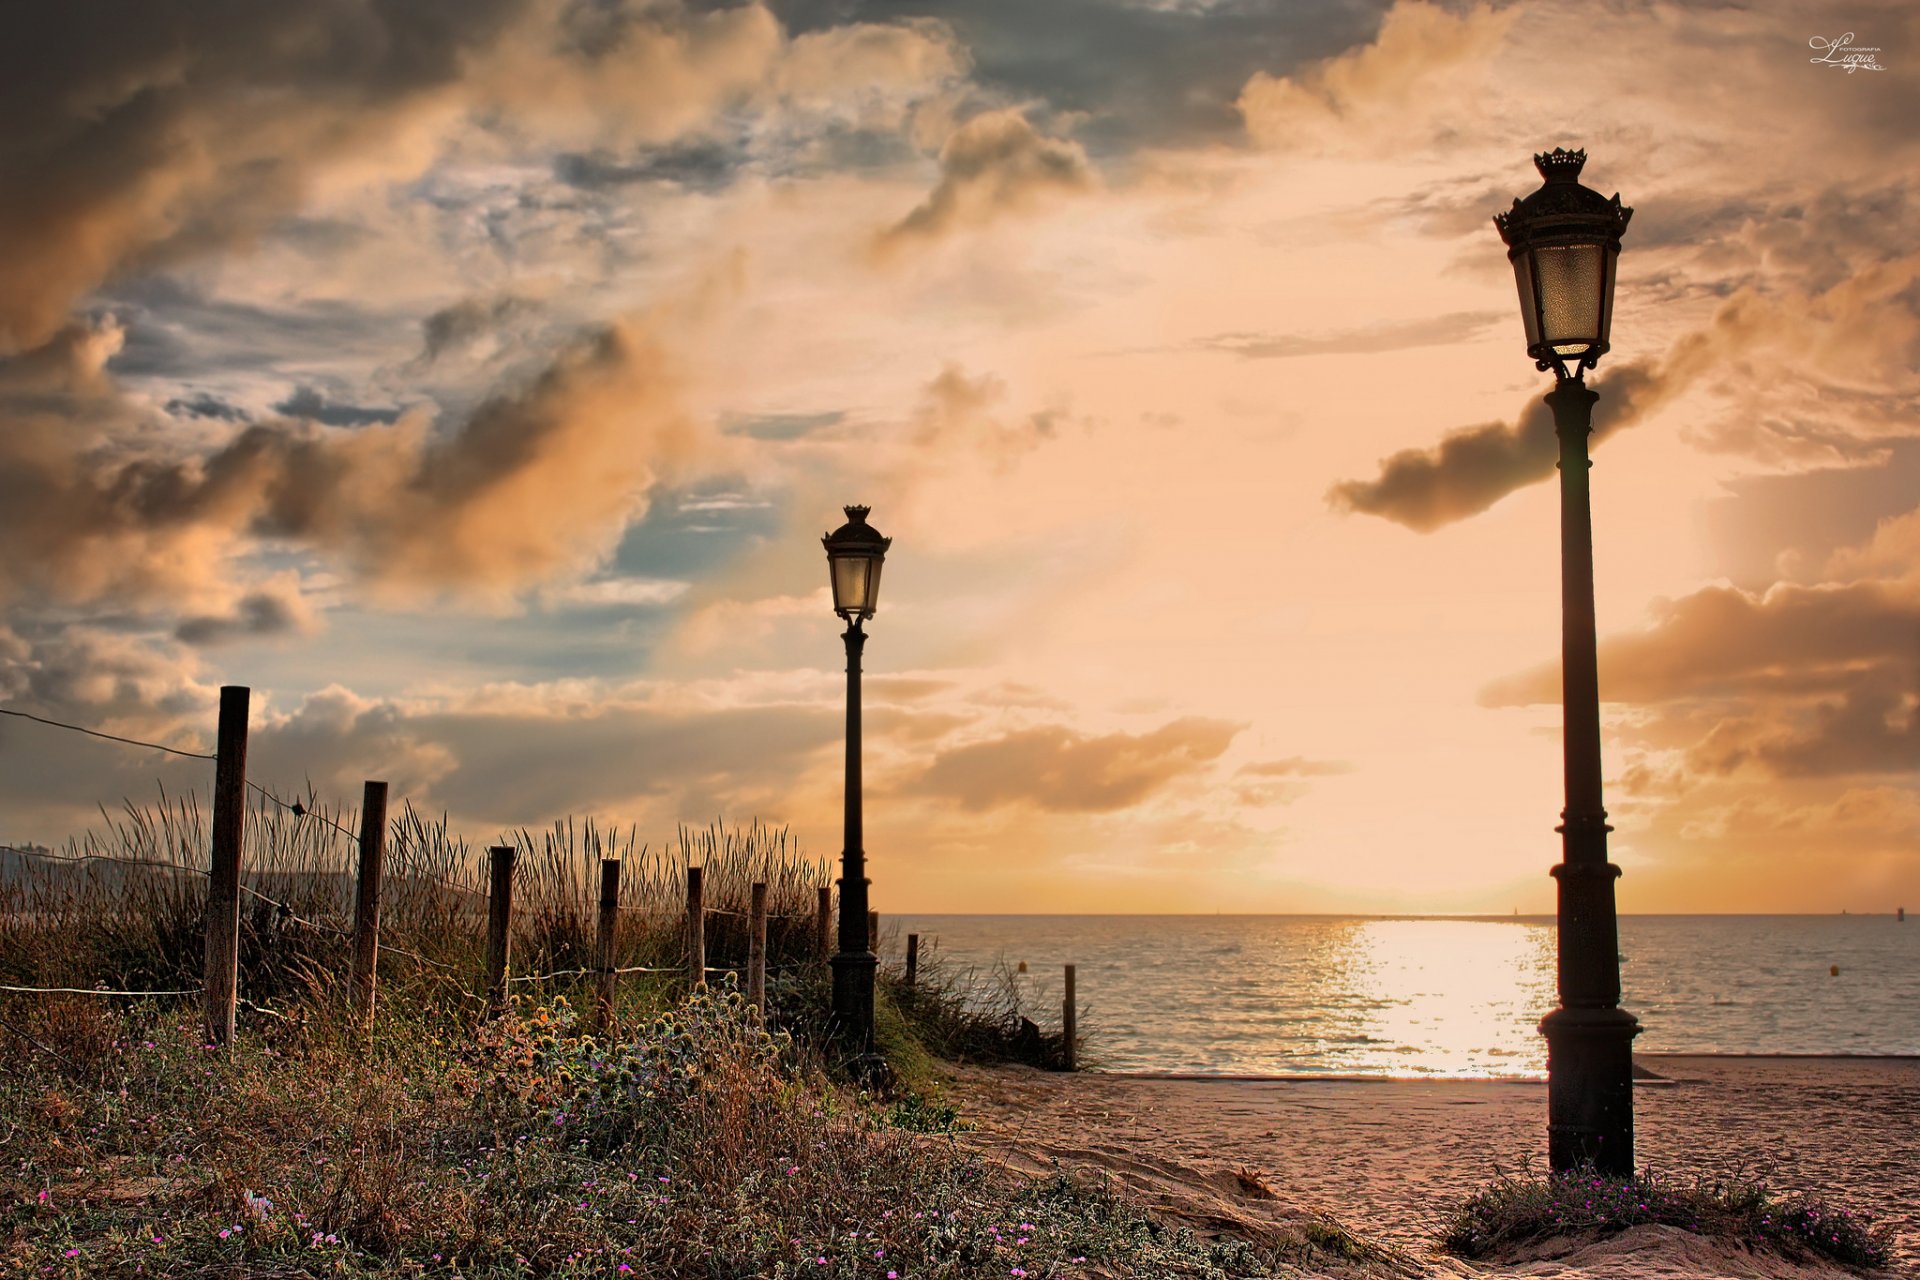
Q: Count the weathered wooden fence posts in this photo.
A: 10